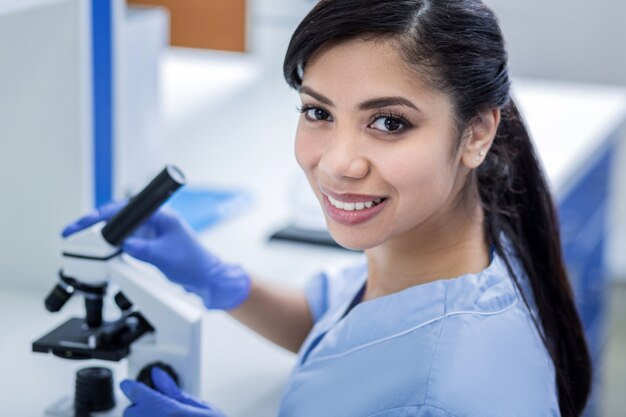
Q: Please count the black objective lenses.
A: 3